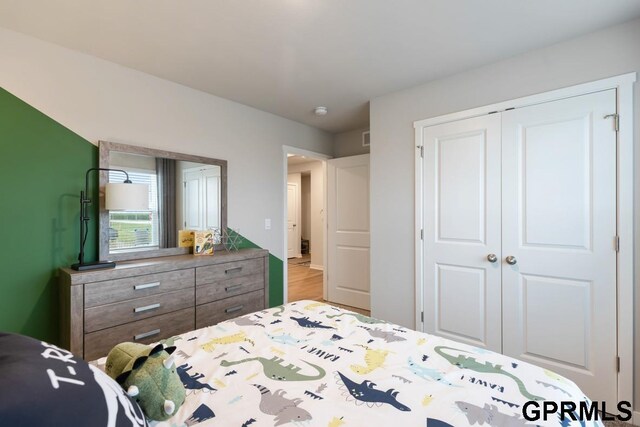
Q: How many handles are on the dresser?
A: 6